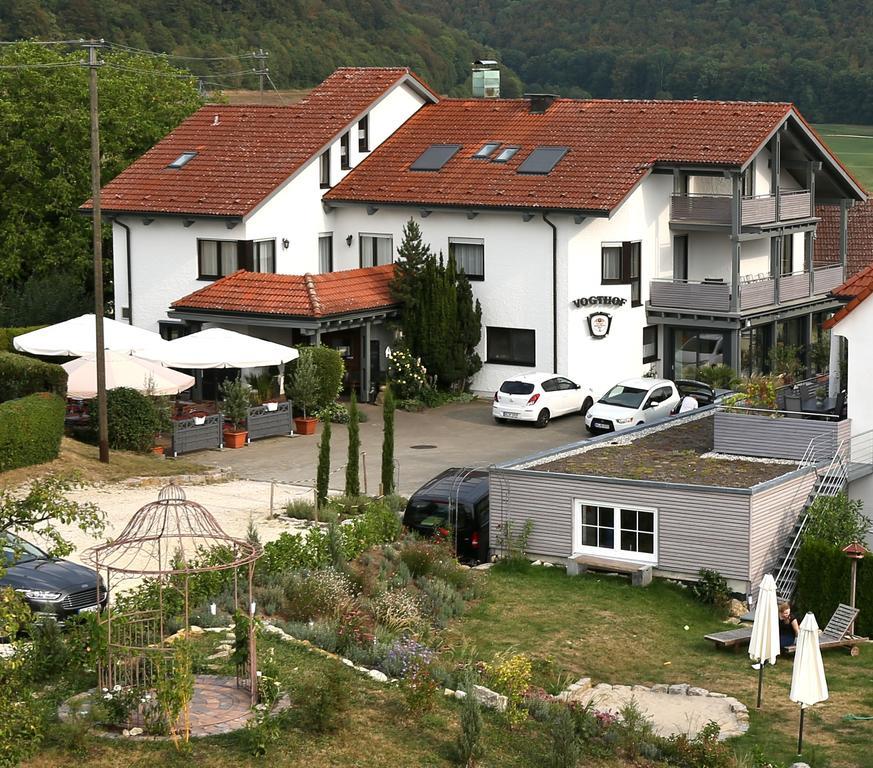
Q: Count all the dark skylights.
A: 2